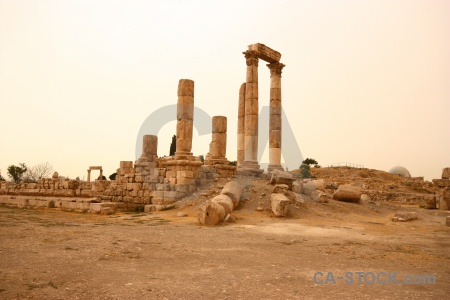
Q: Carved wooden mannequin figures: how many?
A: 0